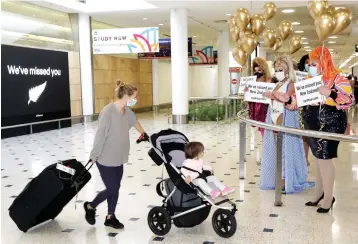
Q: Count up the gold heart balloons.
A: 0